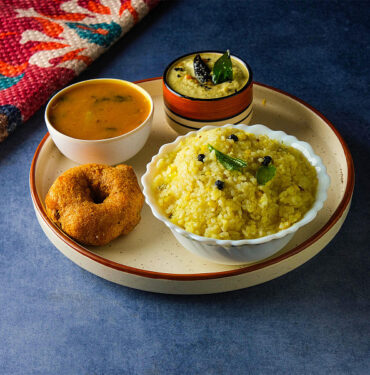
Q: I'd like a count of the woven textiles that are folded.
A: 1